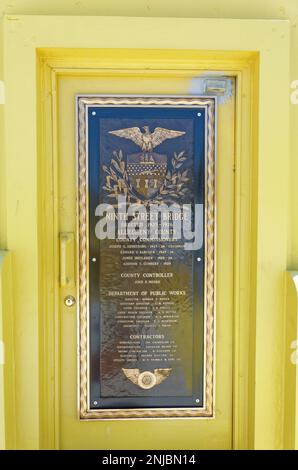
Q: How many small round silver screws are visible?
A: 6